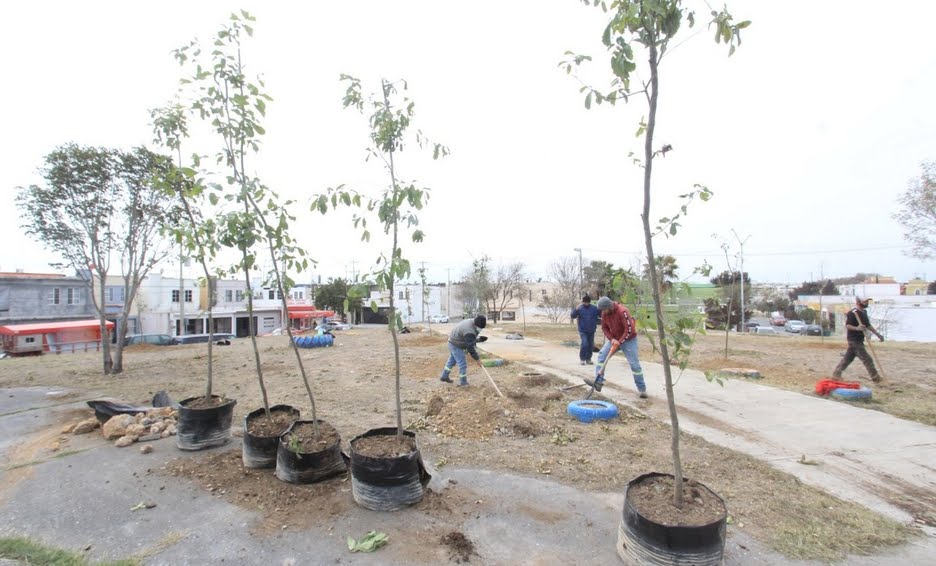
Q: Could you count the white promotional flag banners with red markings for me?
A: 0